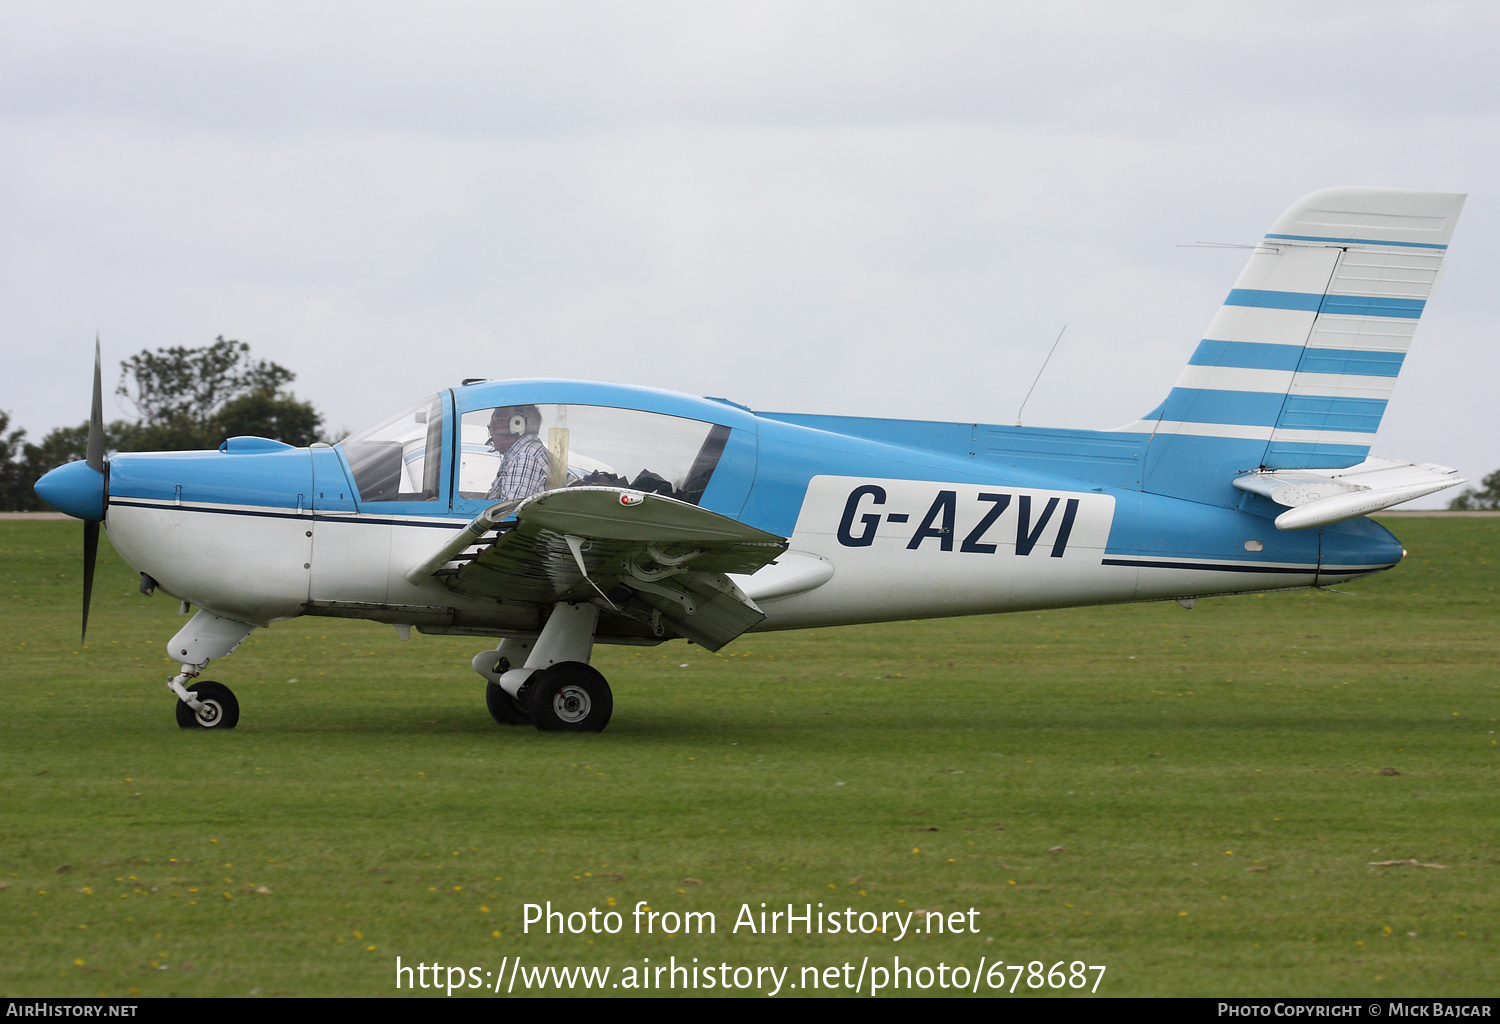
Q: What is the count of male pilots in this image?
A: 1